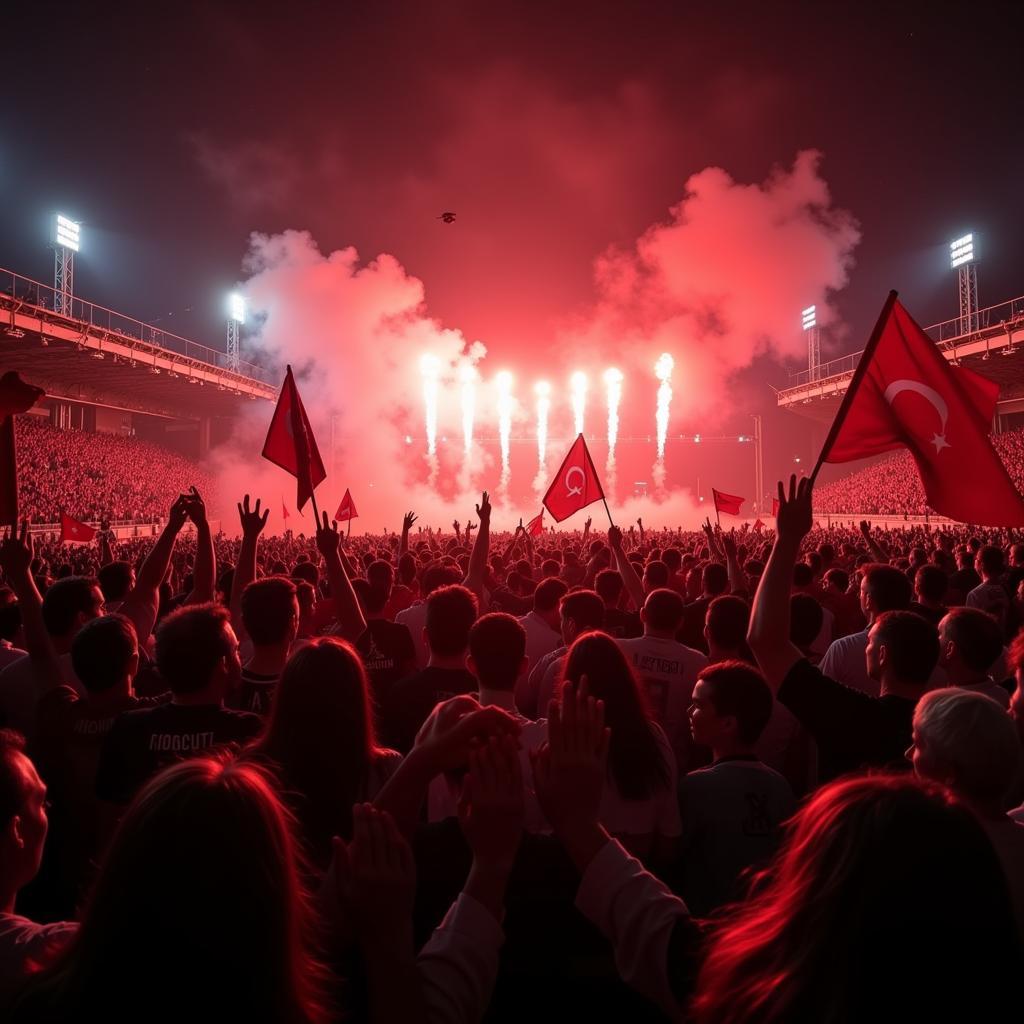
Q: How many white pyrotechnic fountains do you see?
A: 7